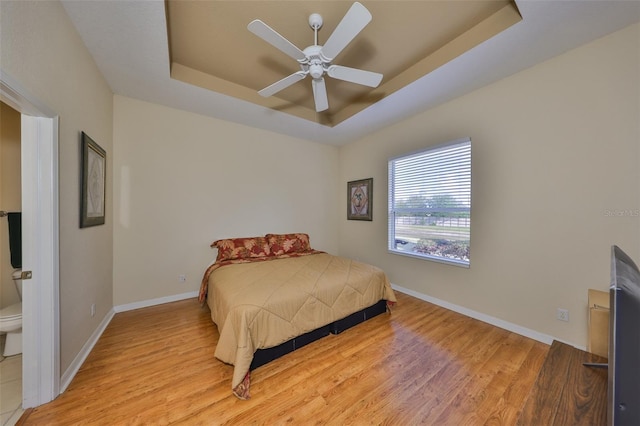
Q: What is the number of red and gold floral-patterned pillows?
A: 2